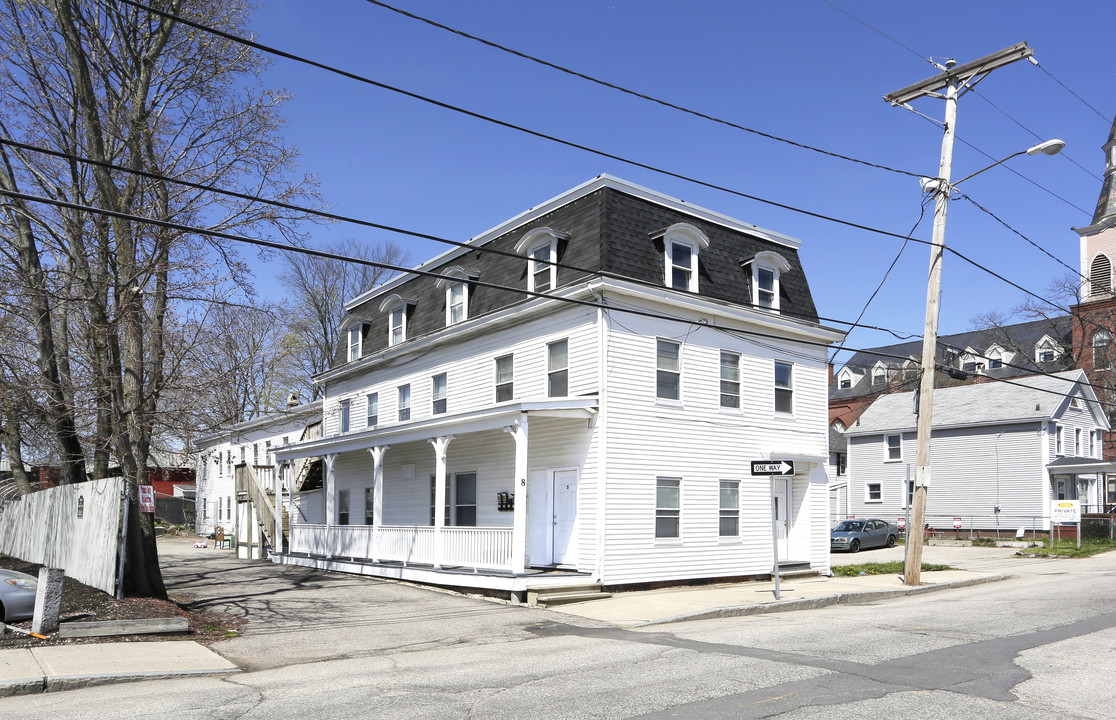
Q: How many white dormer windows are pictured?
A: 12